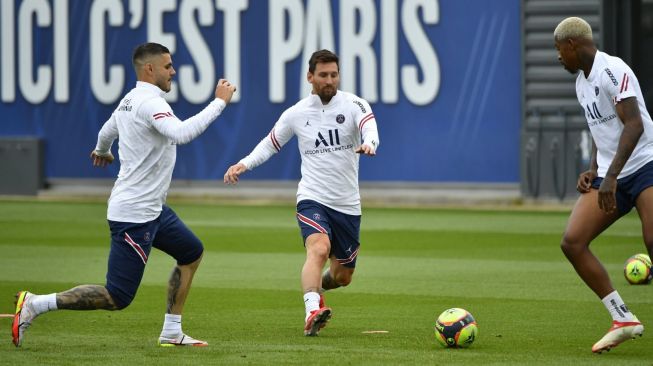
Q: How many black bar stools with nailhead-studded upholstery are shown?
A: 0